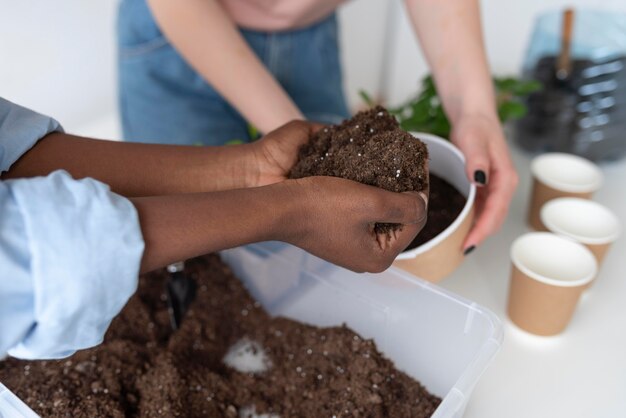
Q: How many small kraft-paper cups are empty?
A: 3